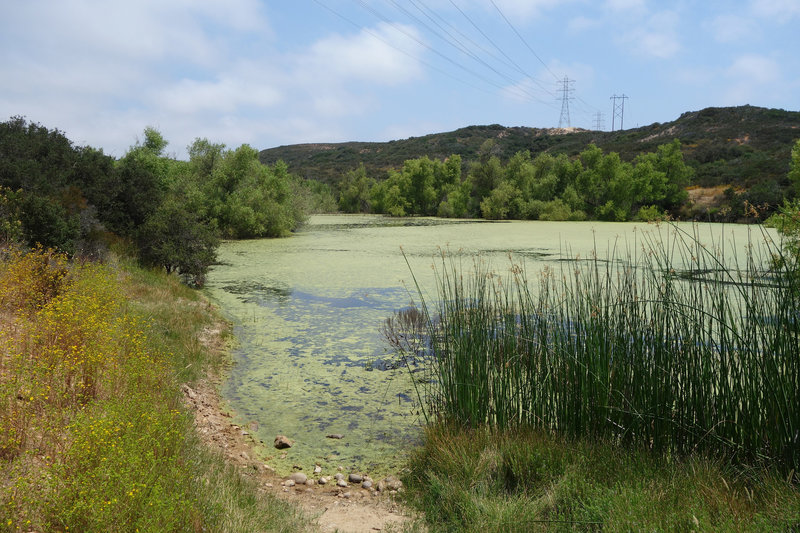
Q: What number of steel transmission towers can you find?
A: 3